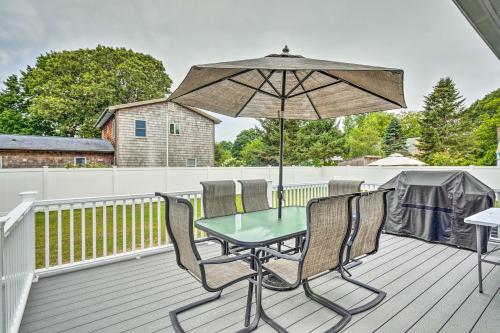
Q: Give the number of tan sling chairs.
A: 6